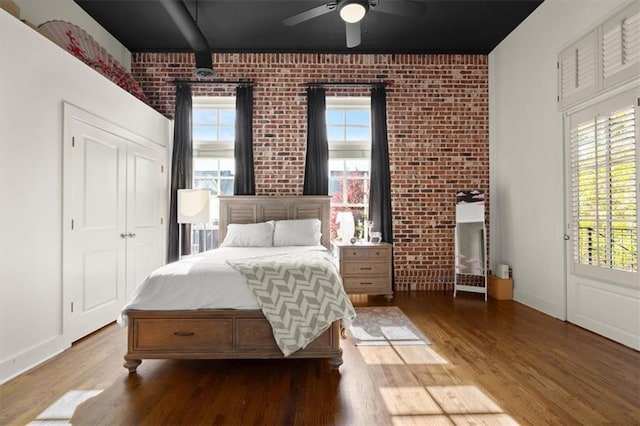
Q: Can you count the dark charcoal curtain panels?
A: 4